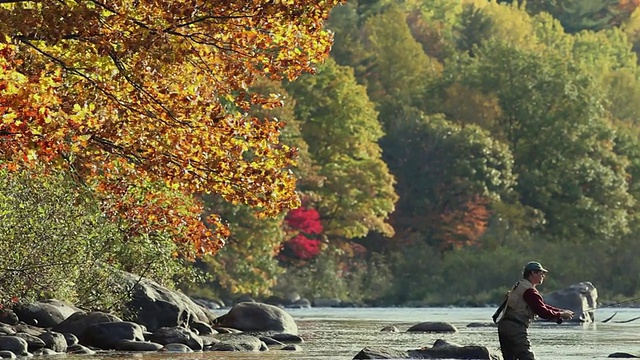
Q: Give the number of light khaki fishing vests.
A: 1